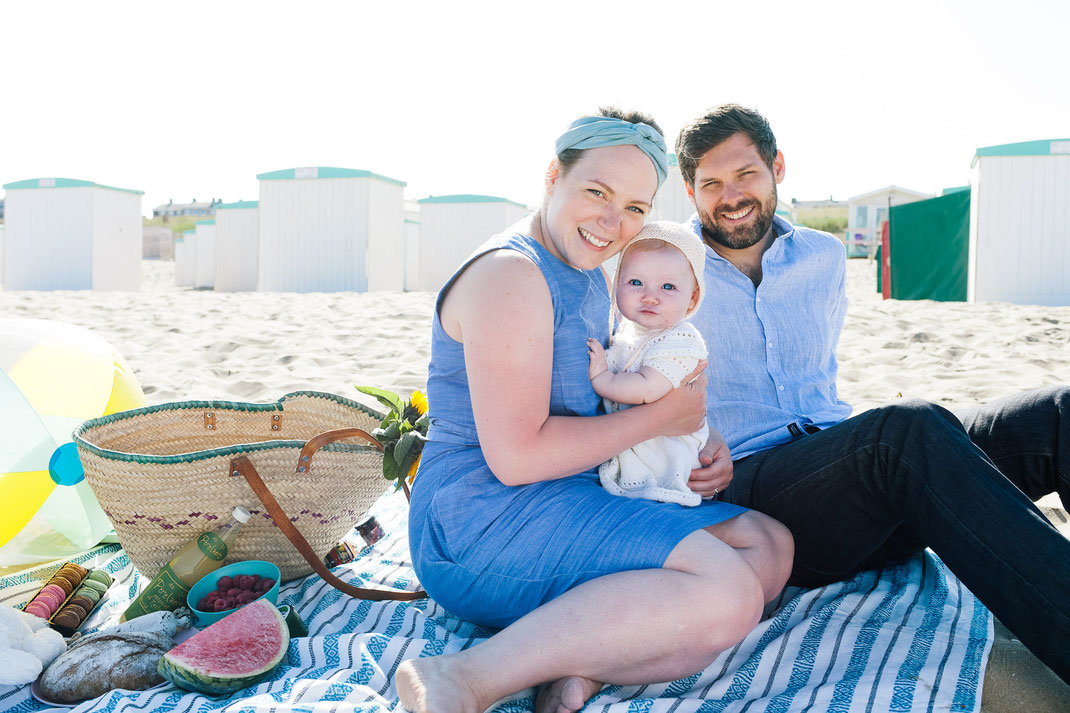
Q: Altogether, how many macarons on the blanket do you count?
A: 12